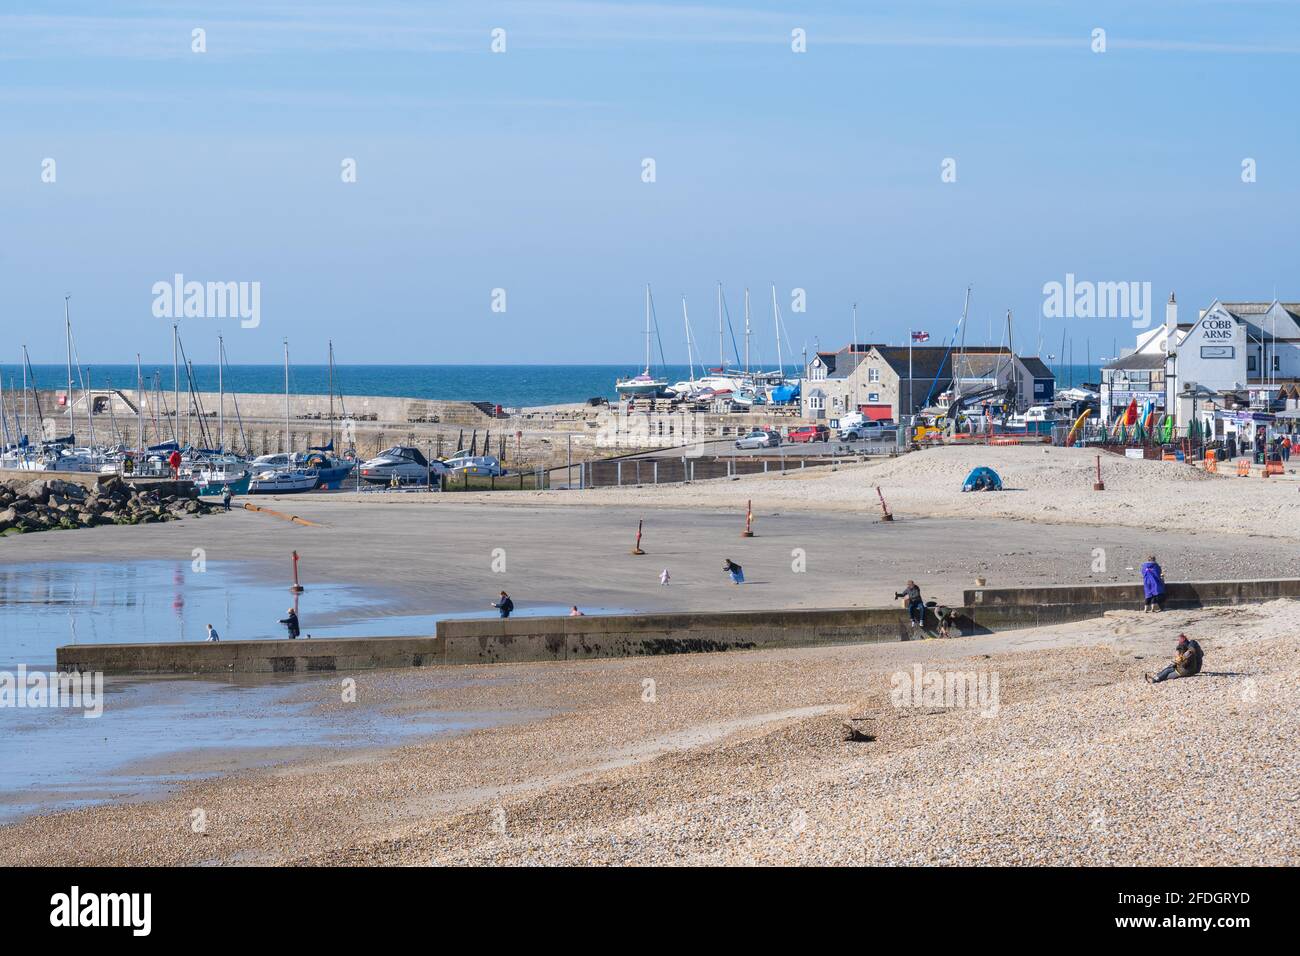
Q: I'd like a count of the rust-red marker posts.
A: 5